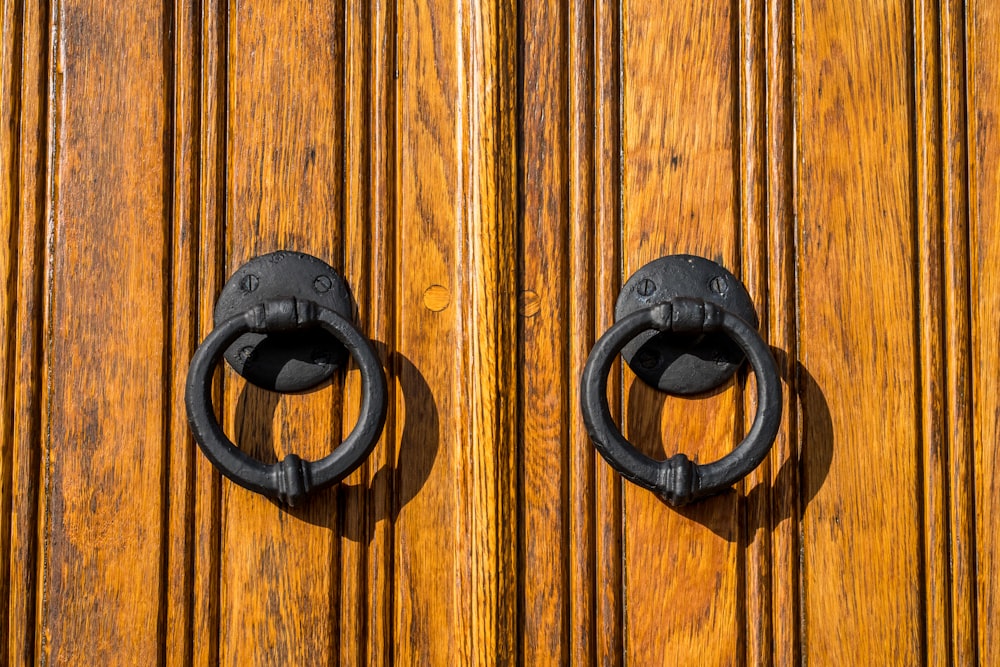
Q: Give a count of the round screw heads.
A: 8